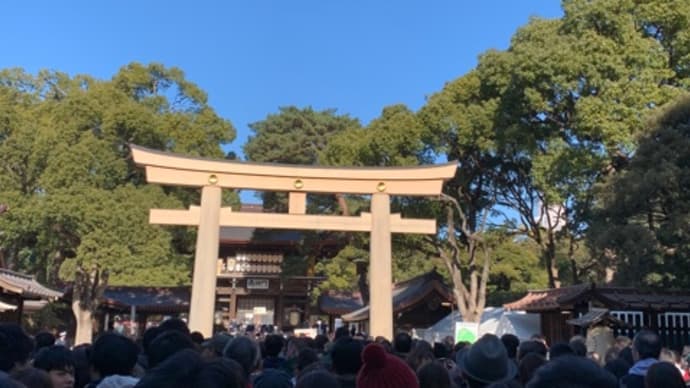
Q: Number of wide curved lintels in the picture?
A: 1